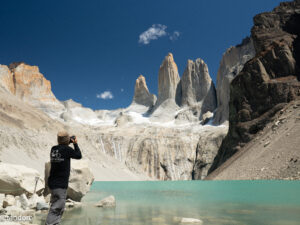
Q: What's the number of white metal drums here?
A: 0